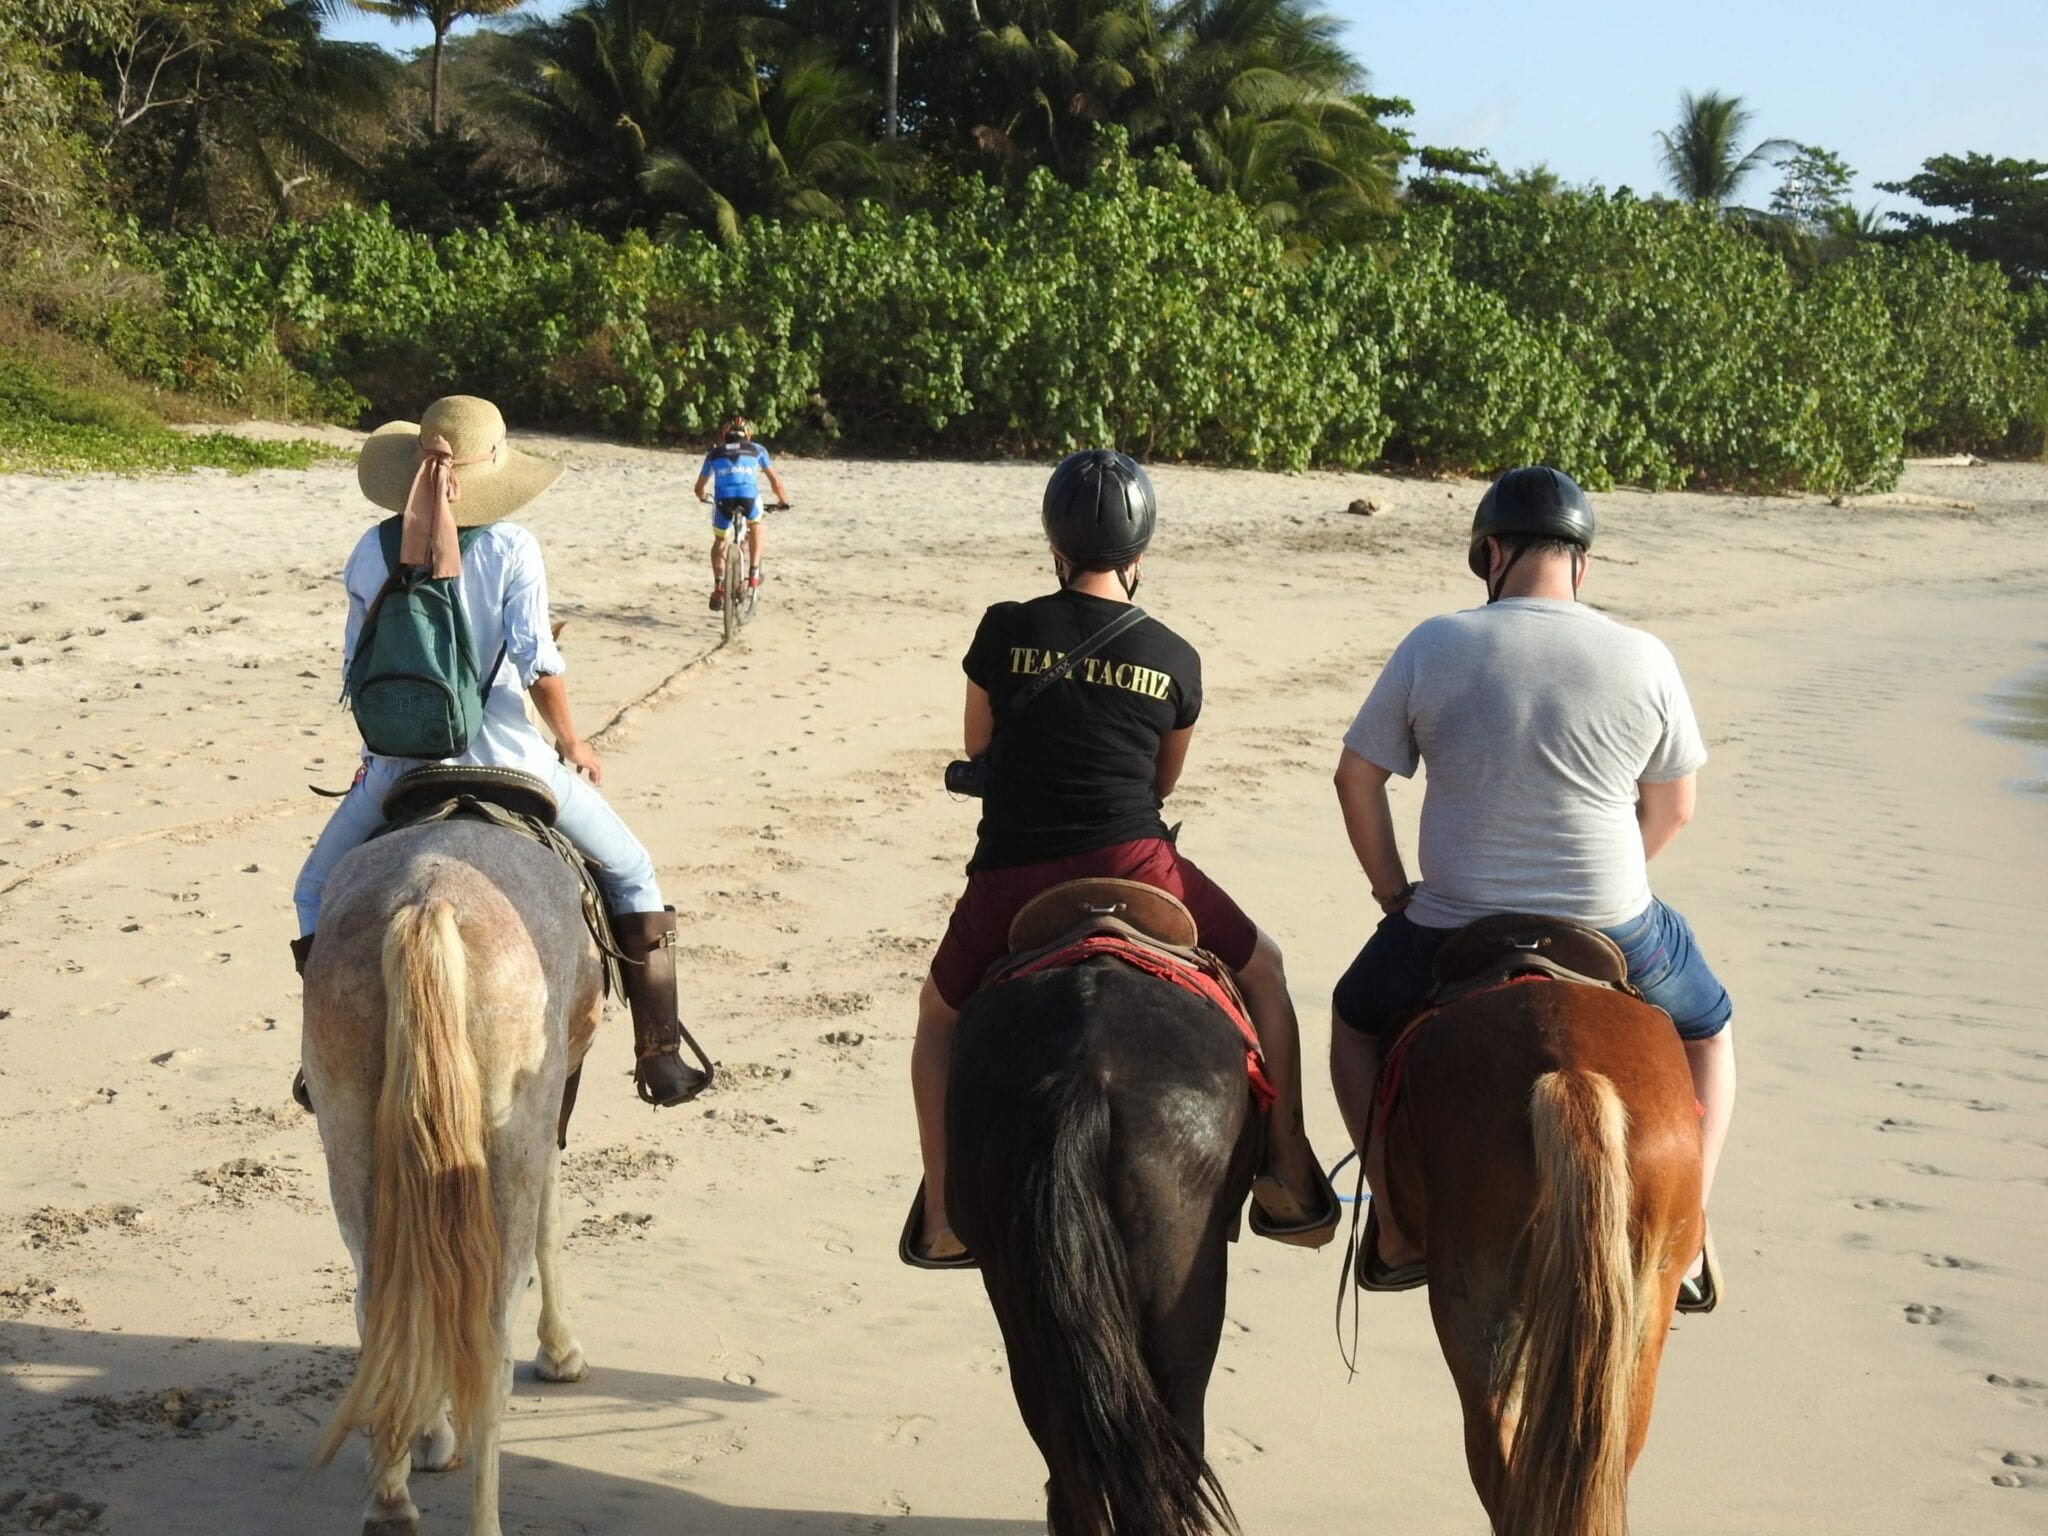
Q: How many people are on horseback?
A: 3